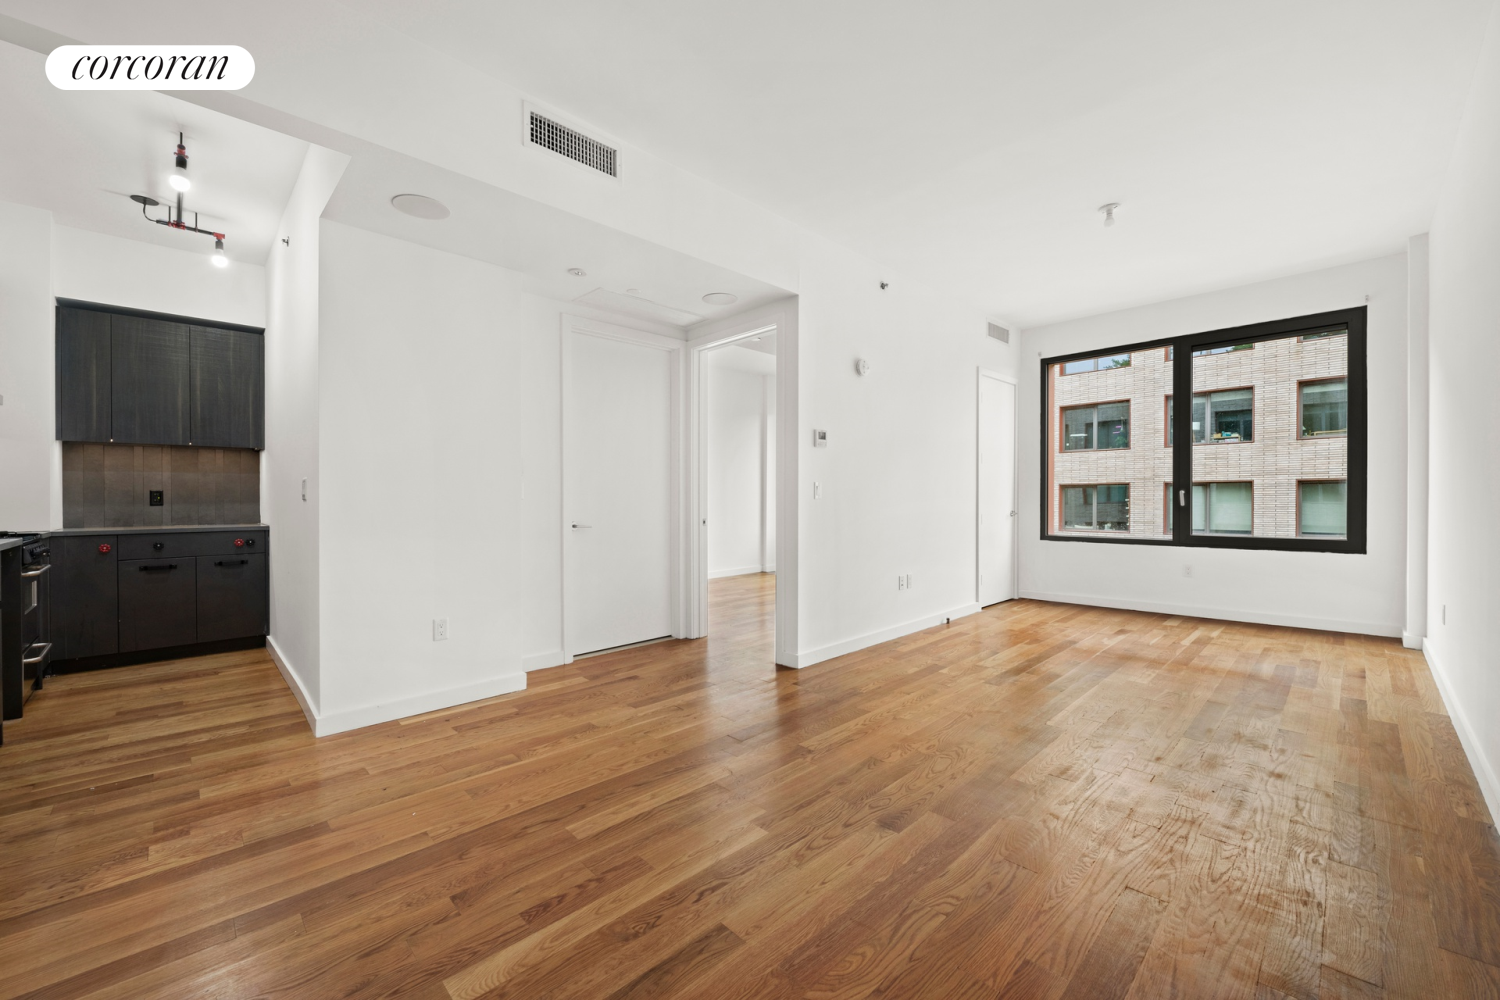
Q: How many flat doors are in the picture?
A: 2